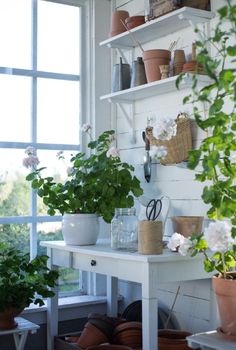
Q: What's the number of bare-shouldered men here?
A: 0